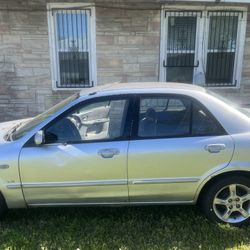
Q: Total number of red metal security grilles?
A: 0